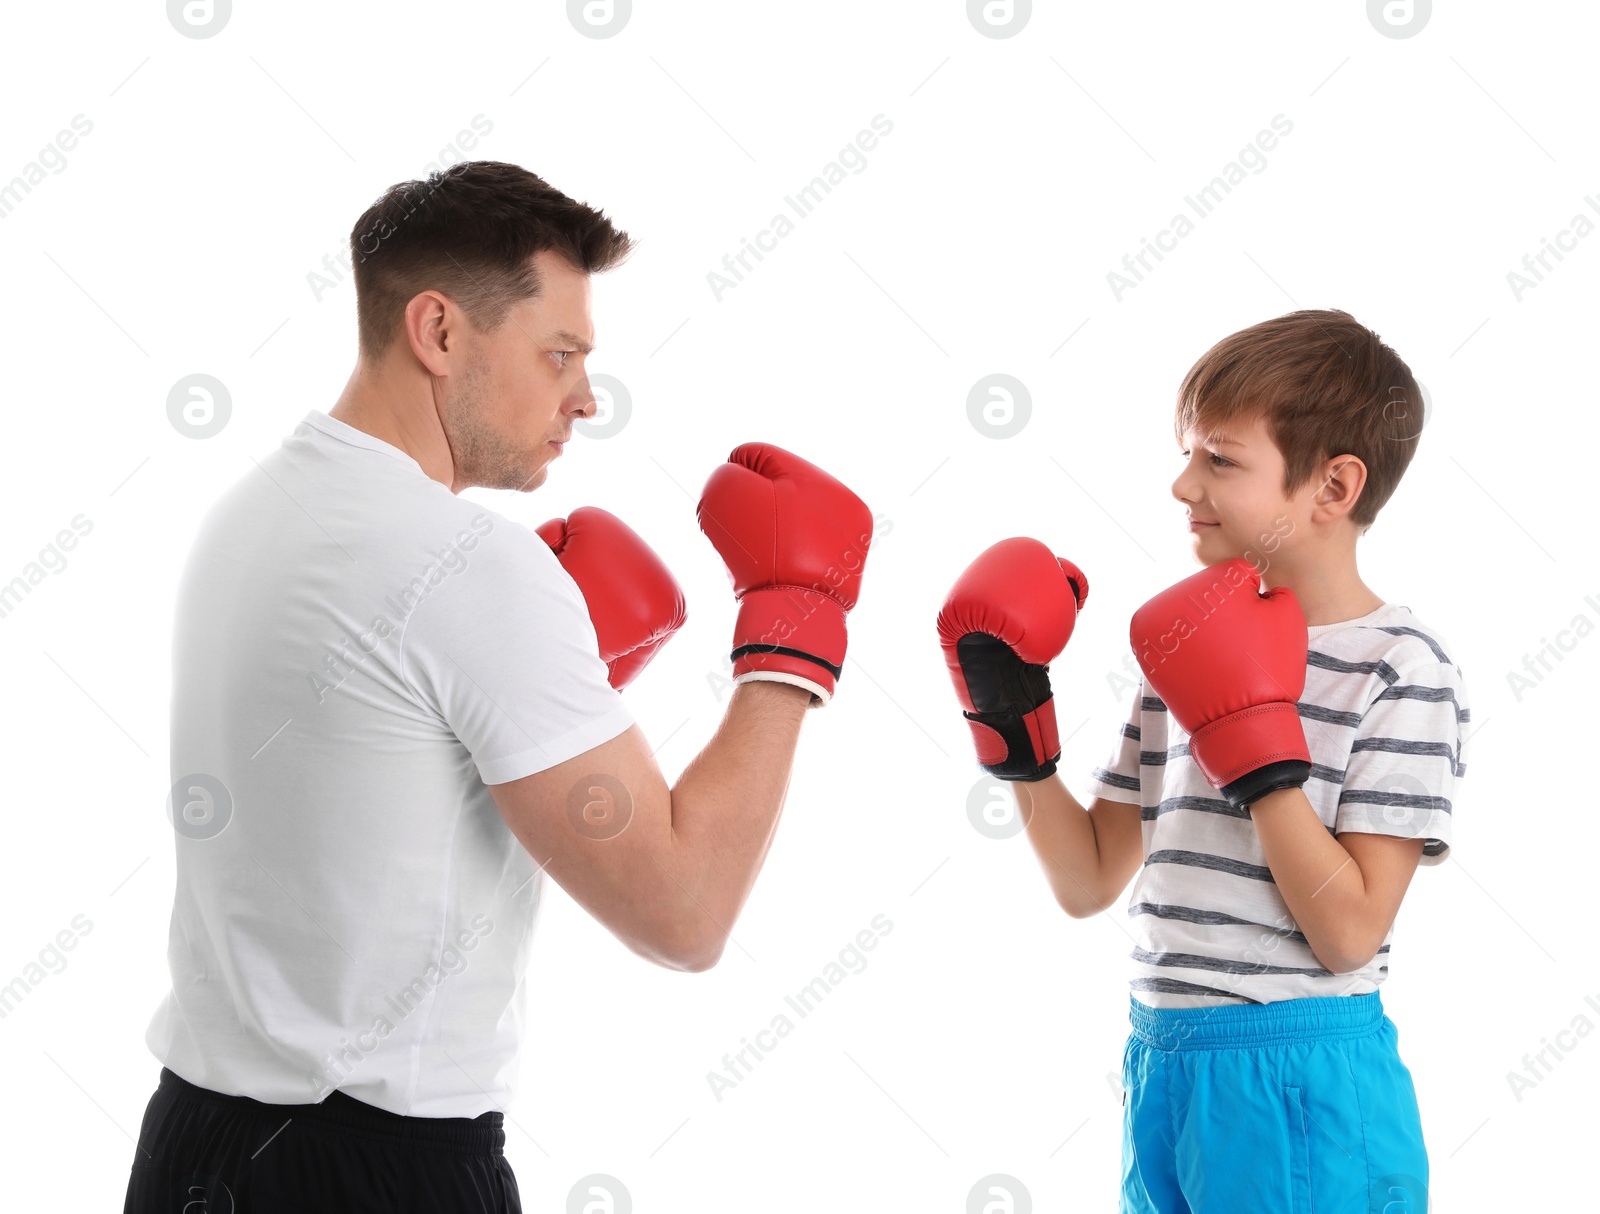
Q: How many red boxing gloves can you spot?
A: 4